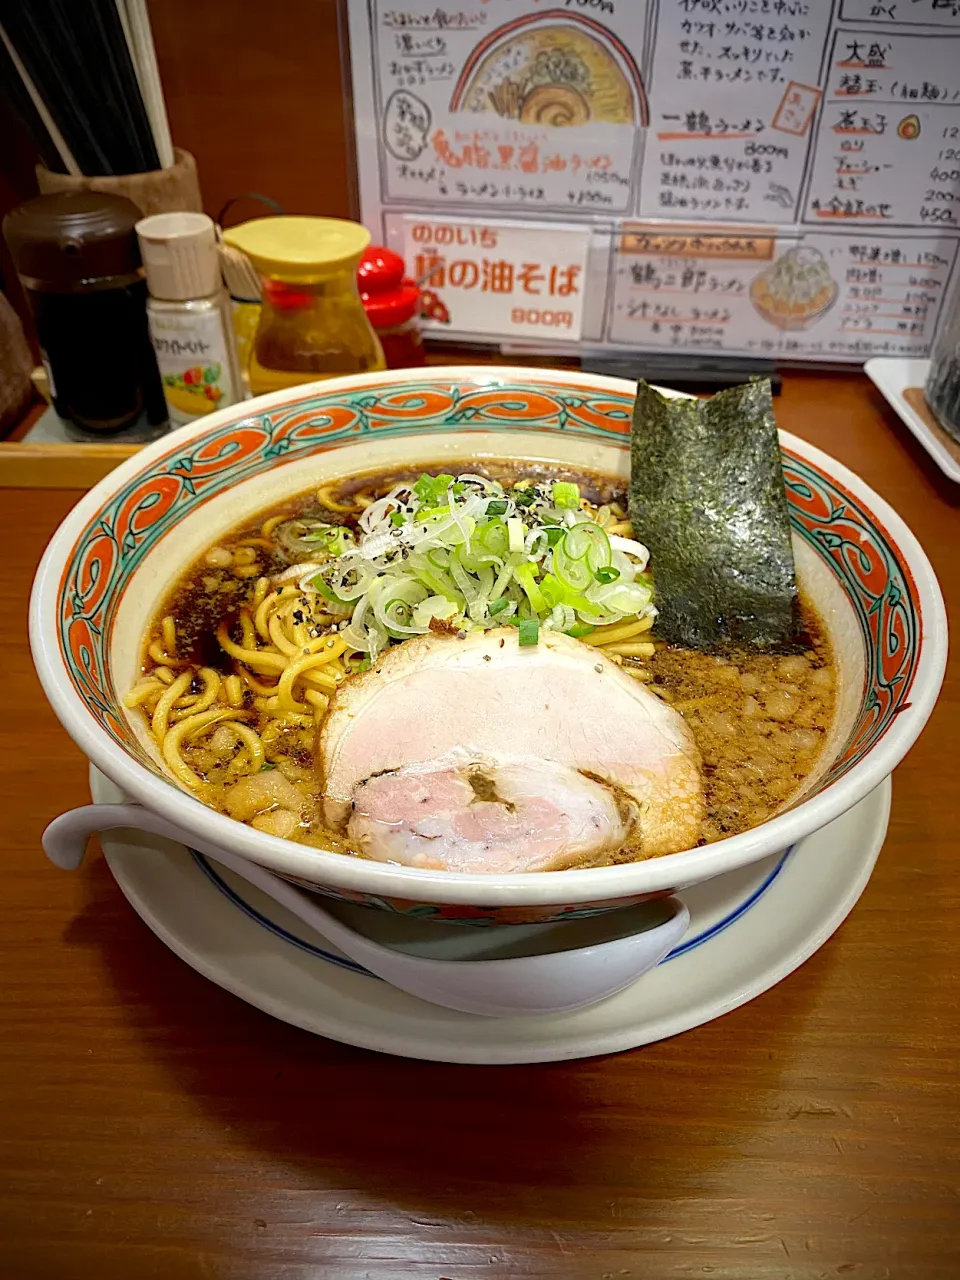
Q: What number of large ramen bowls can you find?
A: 1